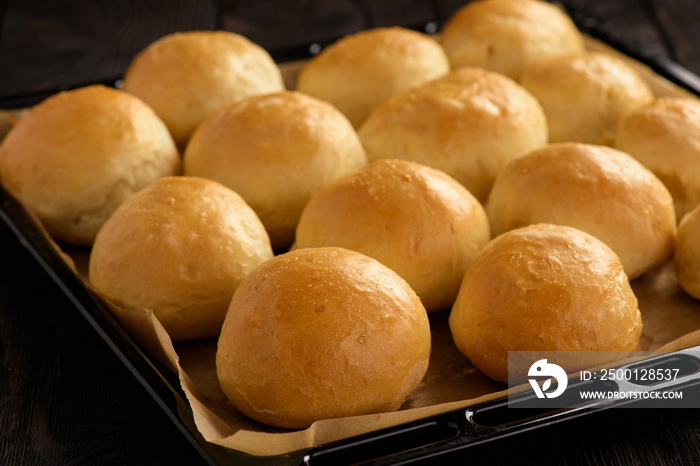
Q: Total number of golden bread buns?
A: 14